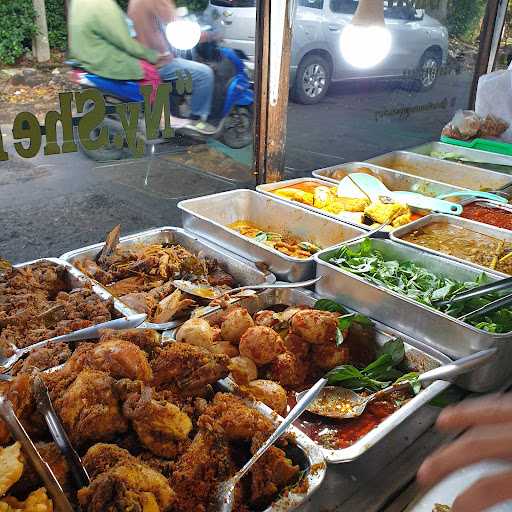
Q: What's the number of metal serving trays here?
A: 12